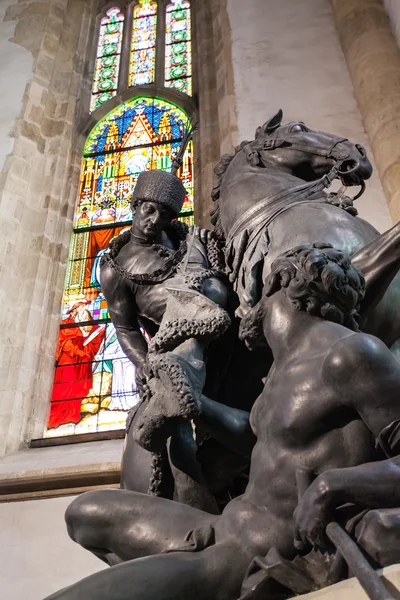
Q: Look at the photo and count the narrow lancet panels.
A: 3